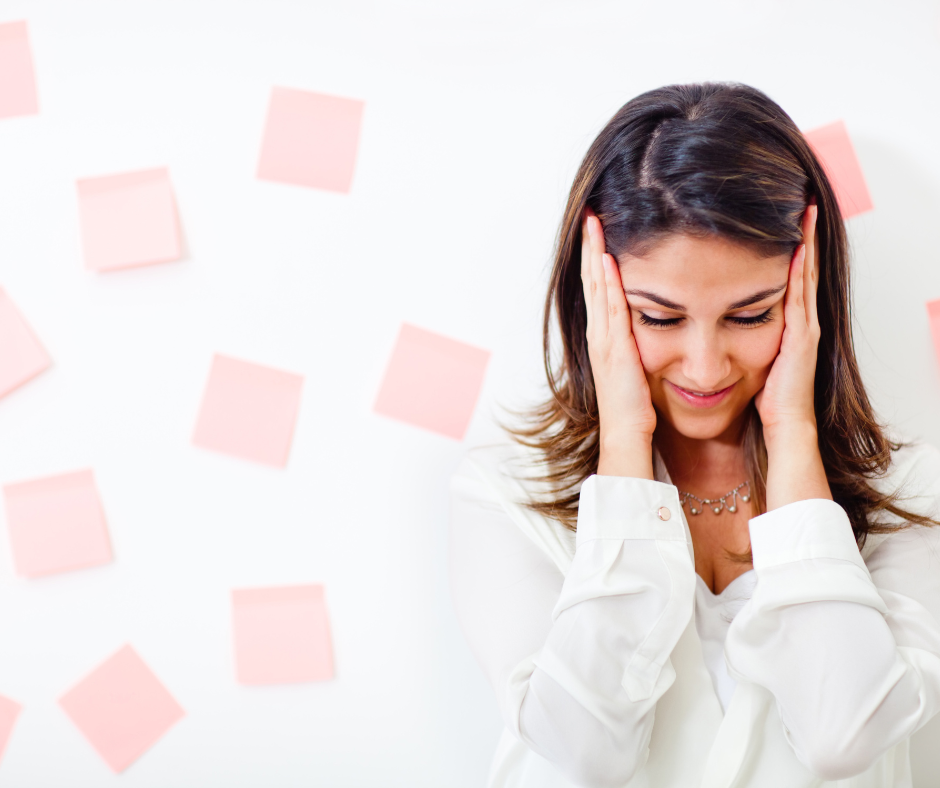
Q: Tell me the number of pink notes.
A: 12